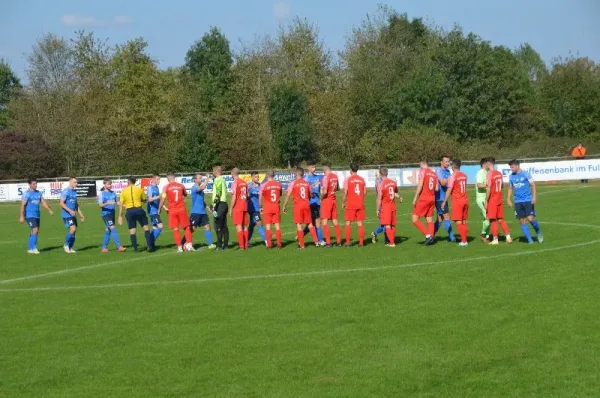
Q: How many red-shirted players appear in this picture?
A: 10